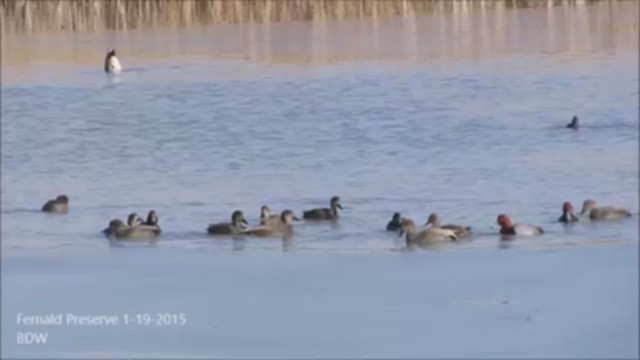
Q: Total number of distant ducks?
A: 2